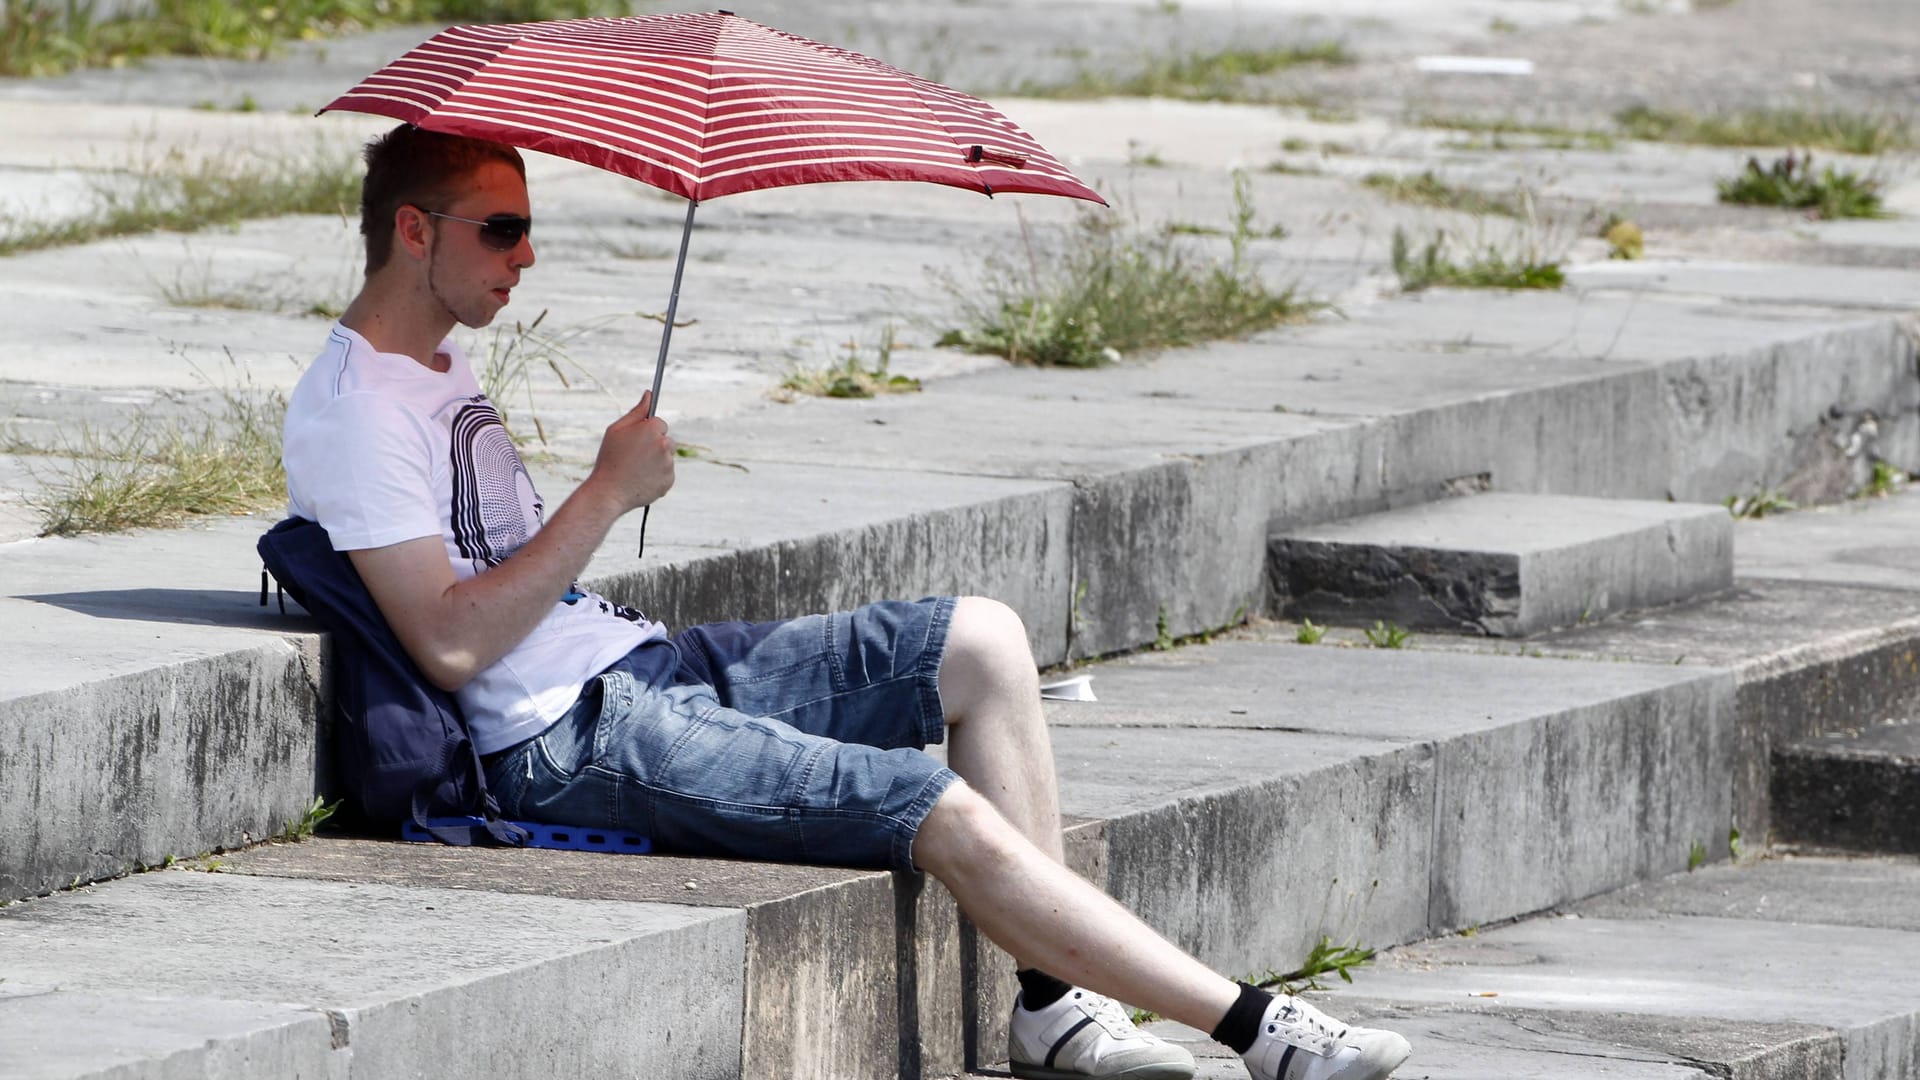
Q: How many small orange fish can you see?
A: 0